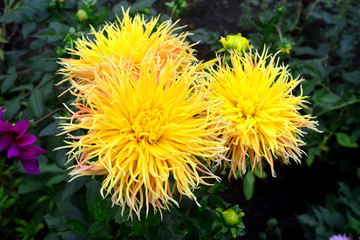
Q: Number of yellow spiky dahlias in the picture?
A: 3